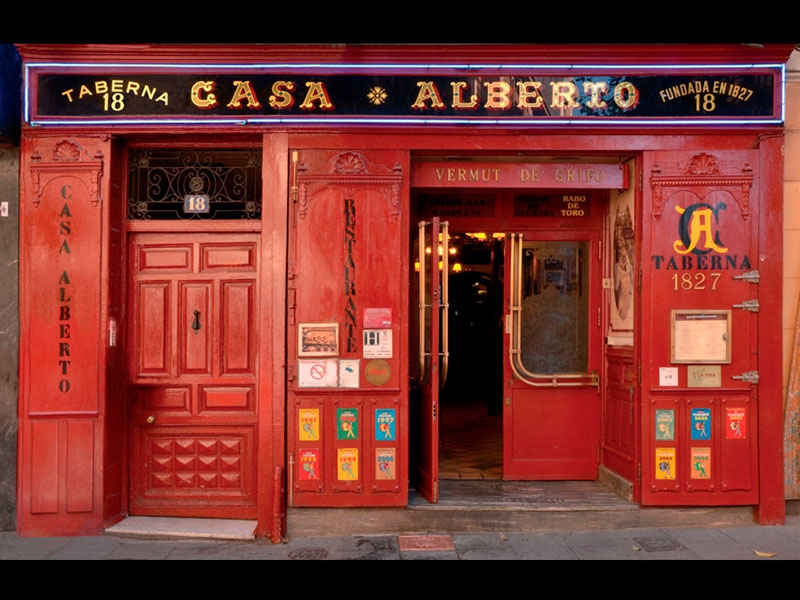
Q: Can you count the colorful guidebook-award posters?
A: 11